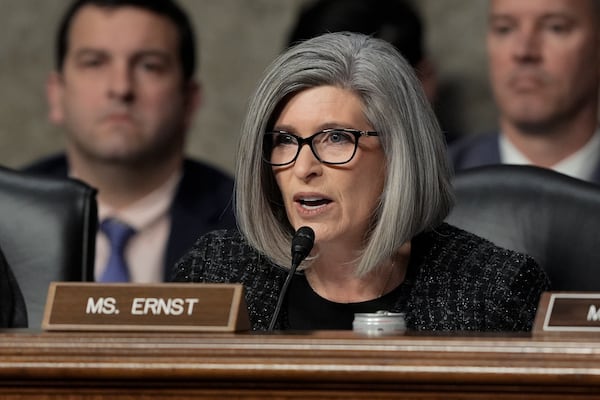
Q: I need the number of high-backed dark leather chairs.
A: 2